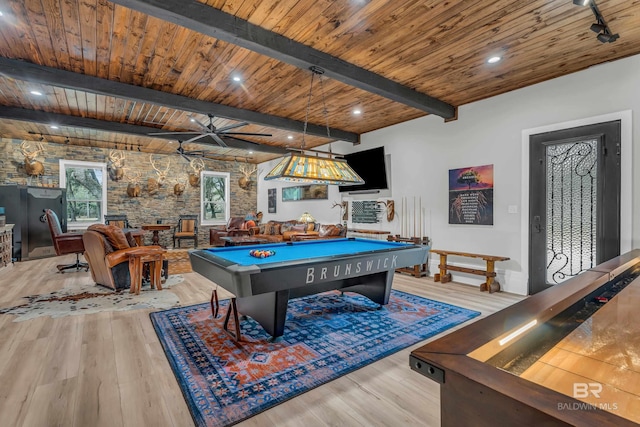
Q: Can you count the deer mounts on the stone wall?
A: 7